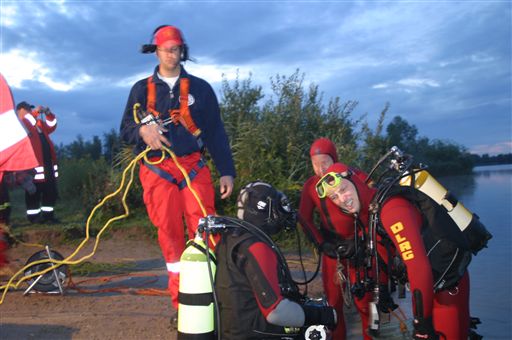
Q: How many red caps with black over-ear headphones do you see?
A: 1